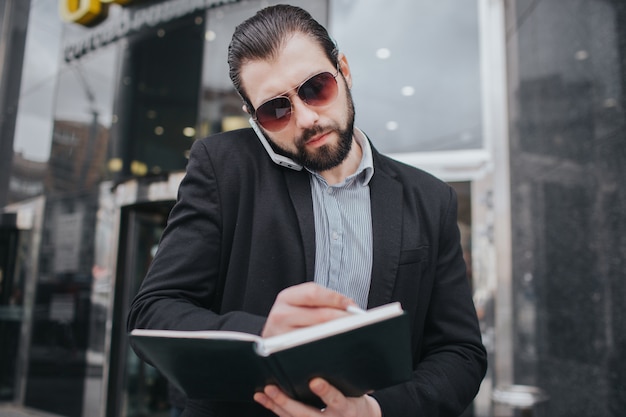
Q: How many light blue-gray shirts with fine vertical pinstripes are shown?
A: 1